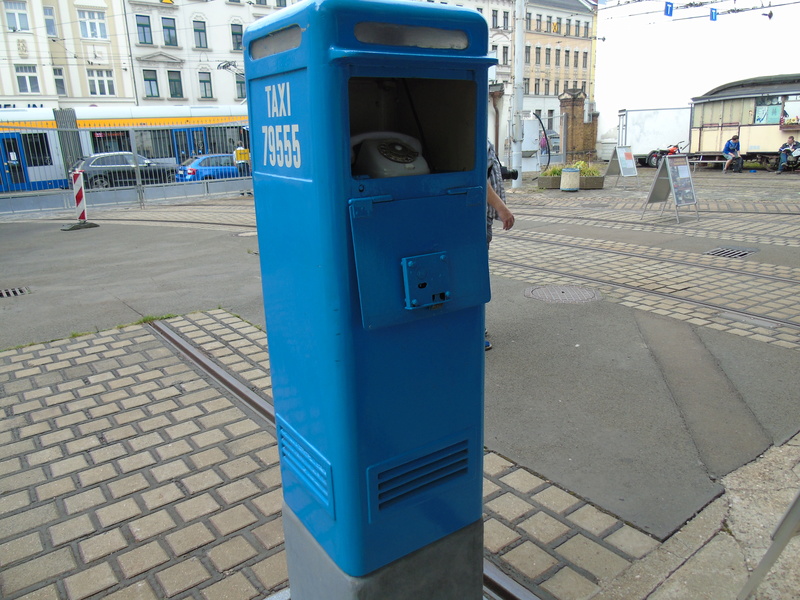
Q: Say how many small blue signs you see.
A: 2